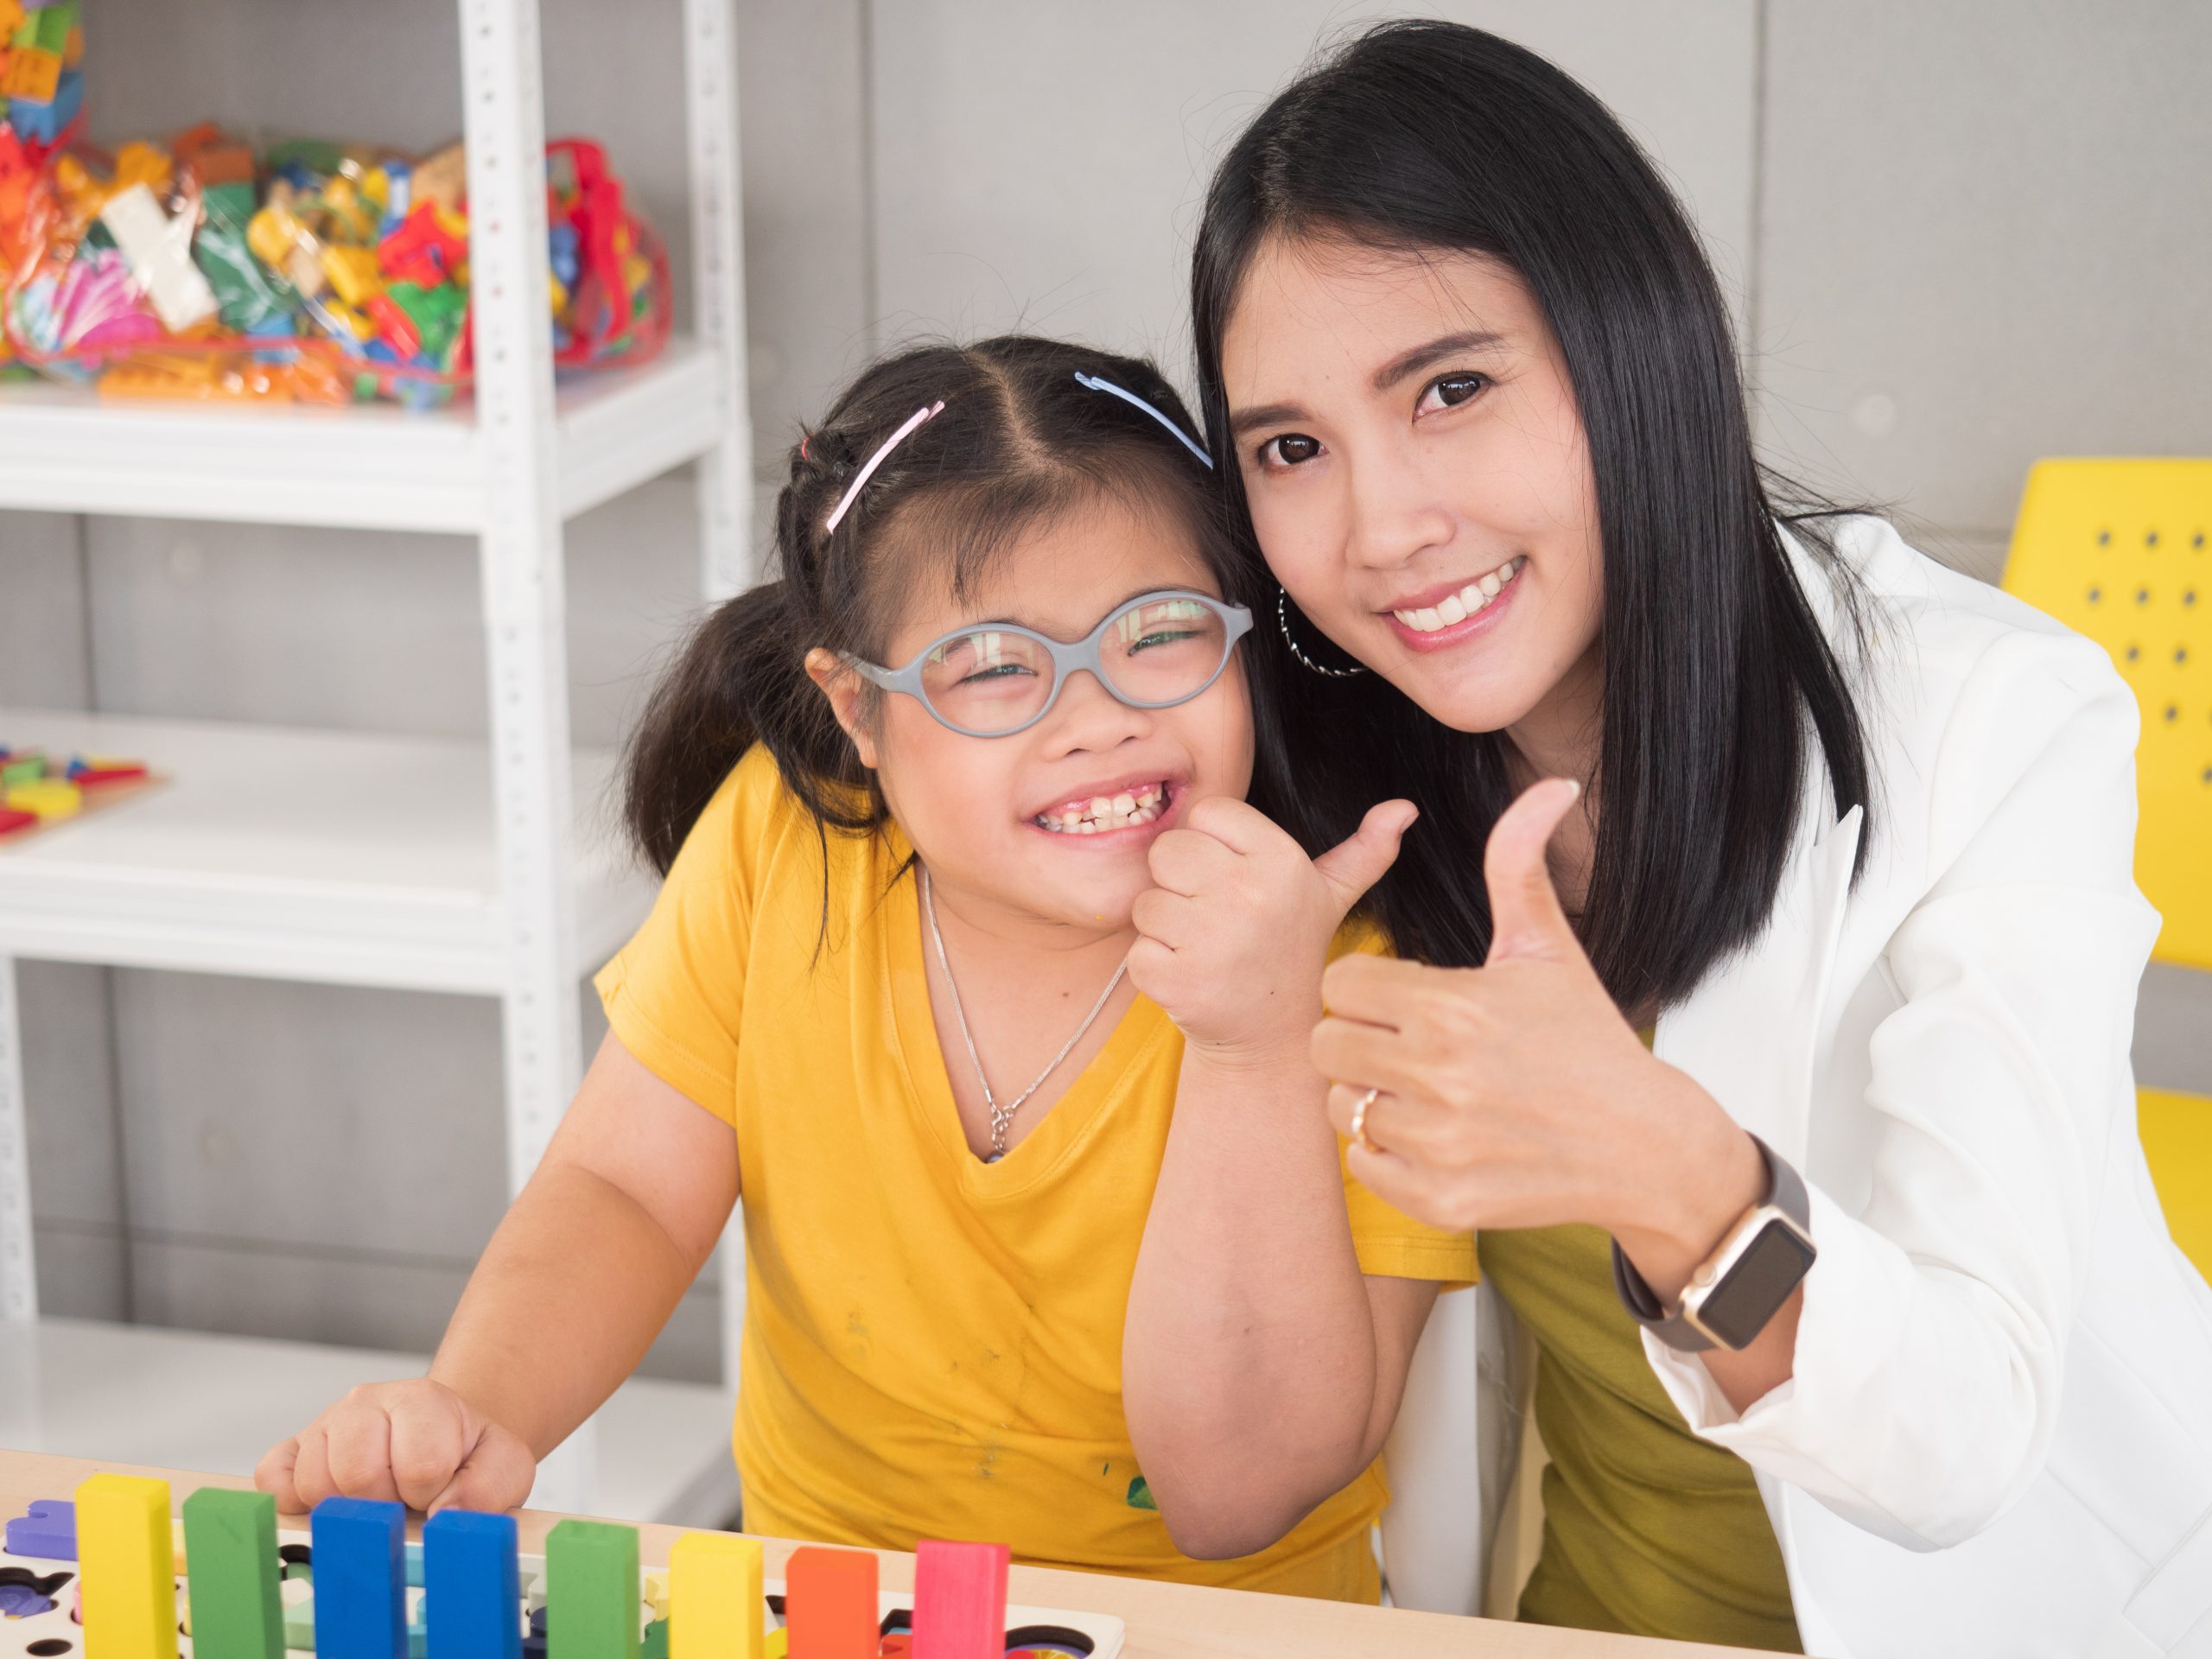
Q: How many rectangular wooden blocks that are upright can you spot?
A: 8